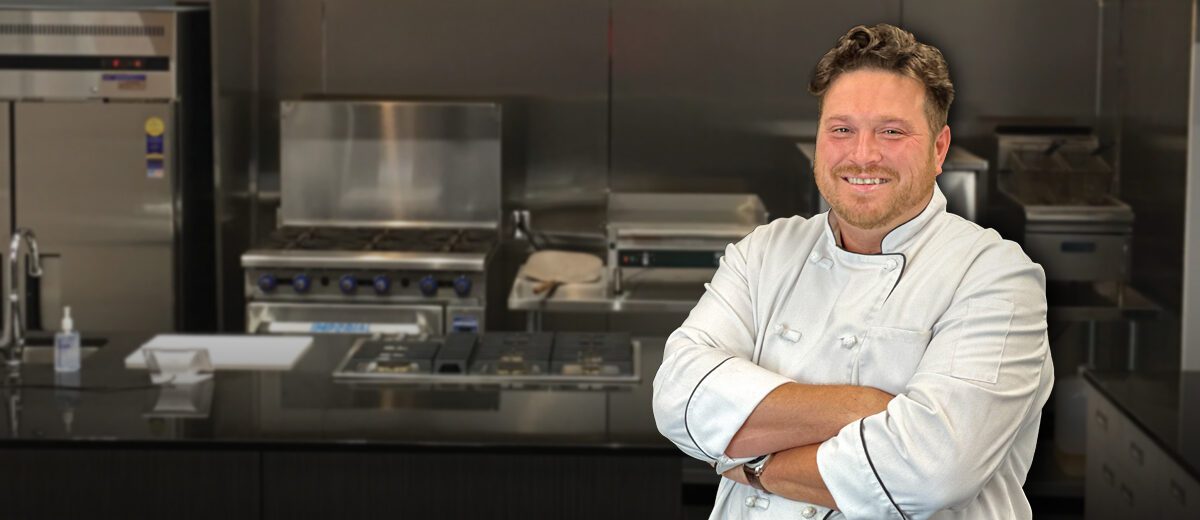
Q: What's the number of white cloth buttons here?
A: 6